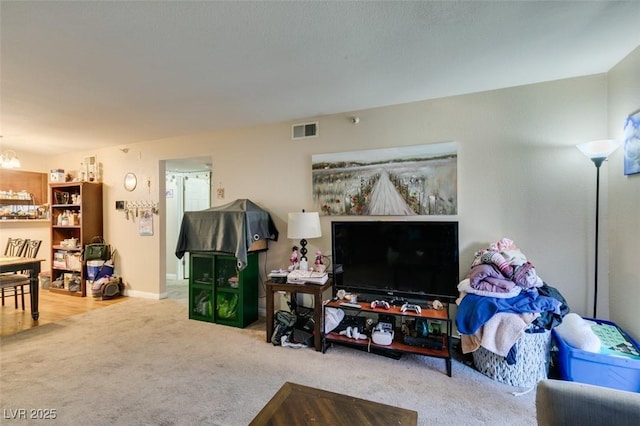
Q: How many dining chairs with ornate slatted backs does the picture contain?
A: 2